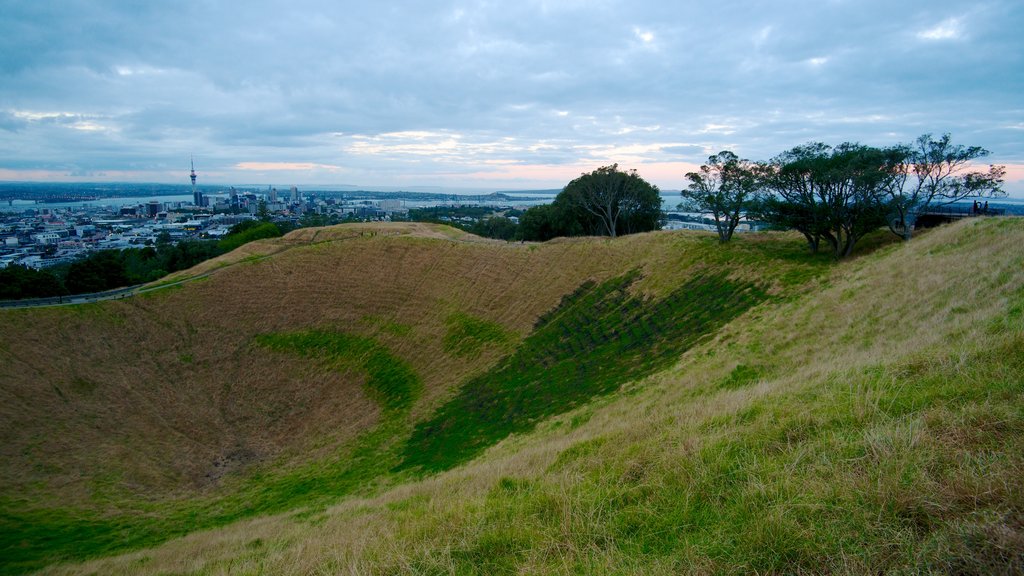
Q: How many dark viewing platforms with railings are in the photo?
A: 1